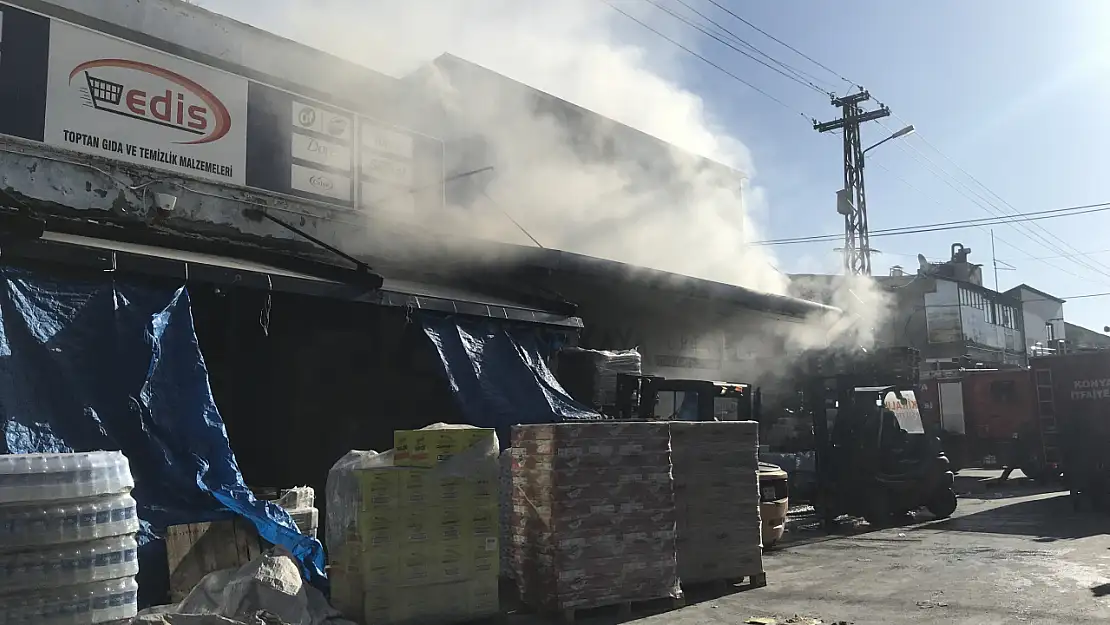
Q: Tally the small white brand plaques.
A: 6